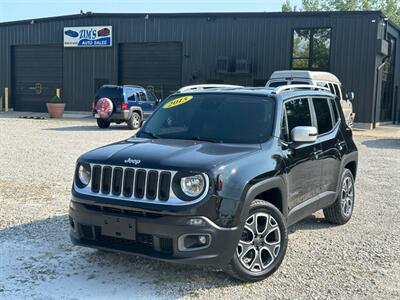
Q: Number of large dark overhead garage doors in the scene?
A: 2